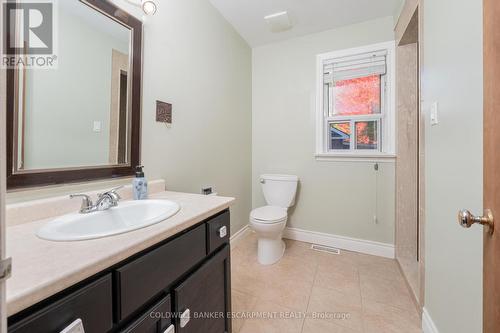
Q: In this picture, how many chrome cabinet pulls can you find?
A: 4